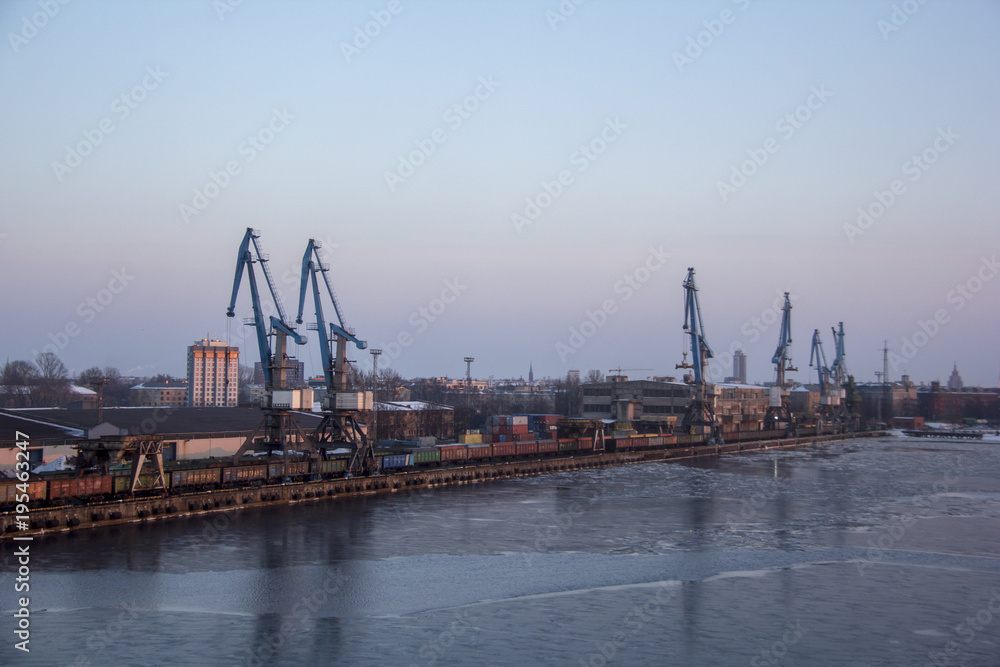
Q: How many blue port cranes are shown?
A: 6